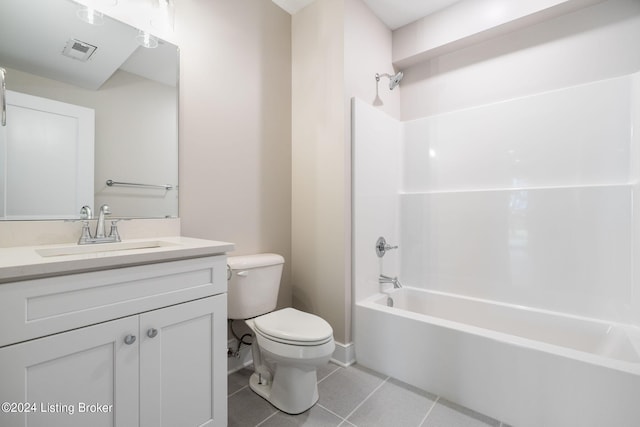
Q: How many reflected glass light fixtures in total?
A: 2